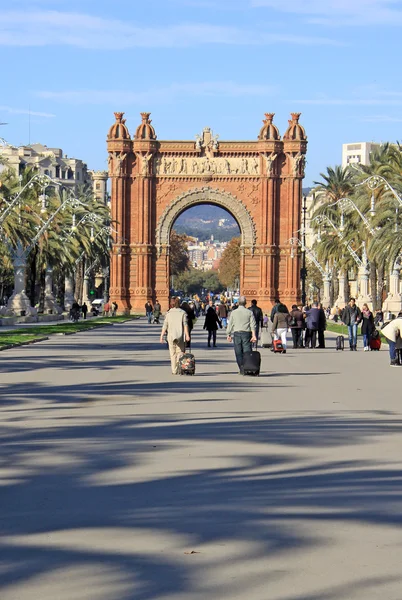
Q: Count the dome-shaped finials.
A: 4